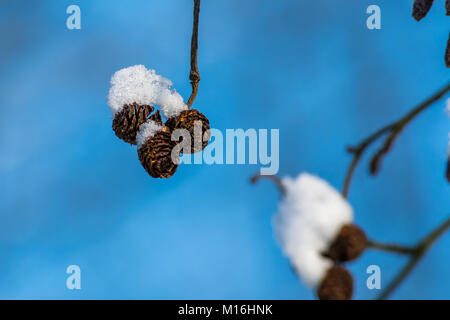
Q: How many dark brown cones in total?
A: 5